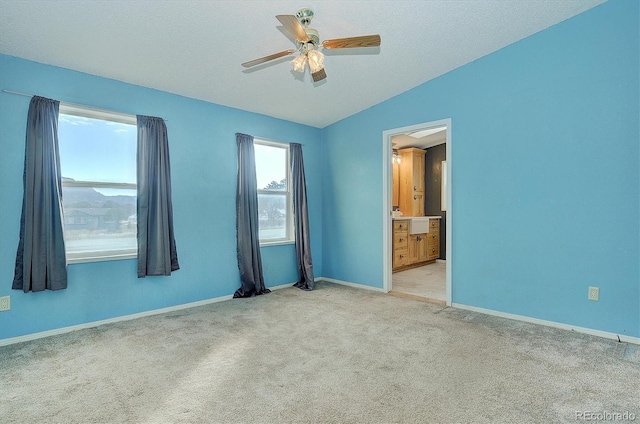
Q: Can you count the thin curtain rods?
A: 2